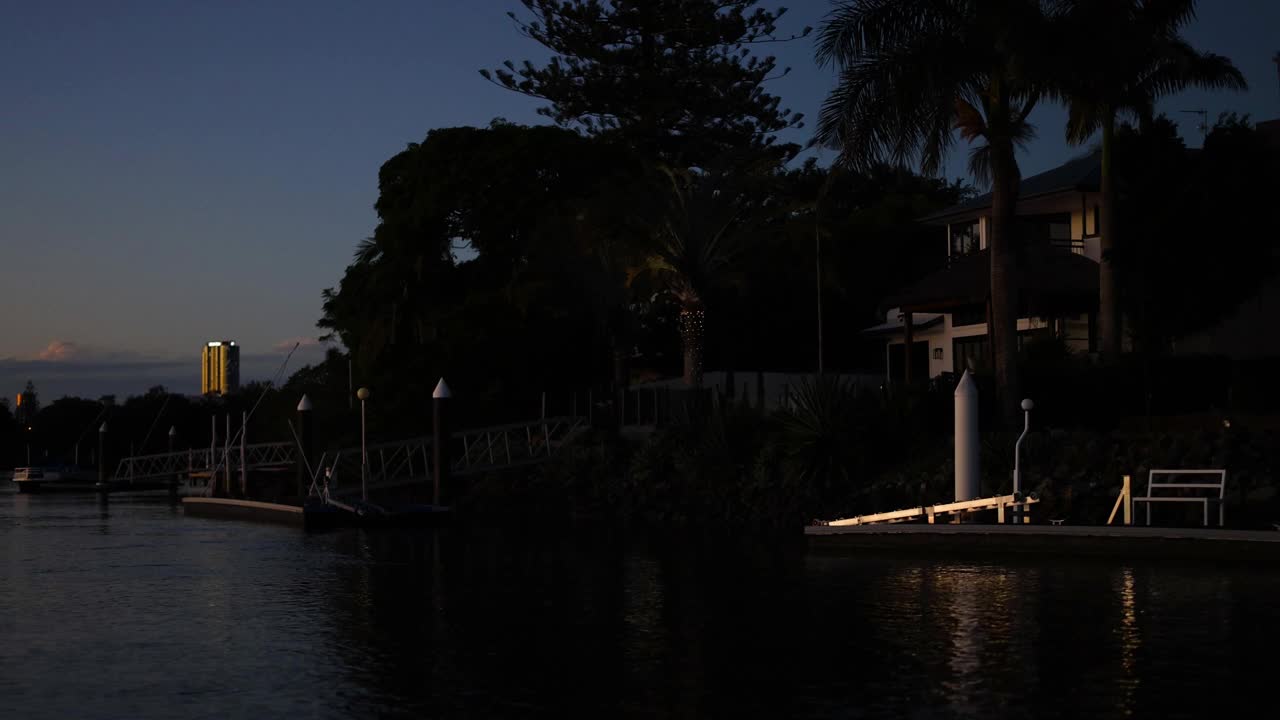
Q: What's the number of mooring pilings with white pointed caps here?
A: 5